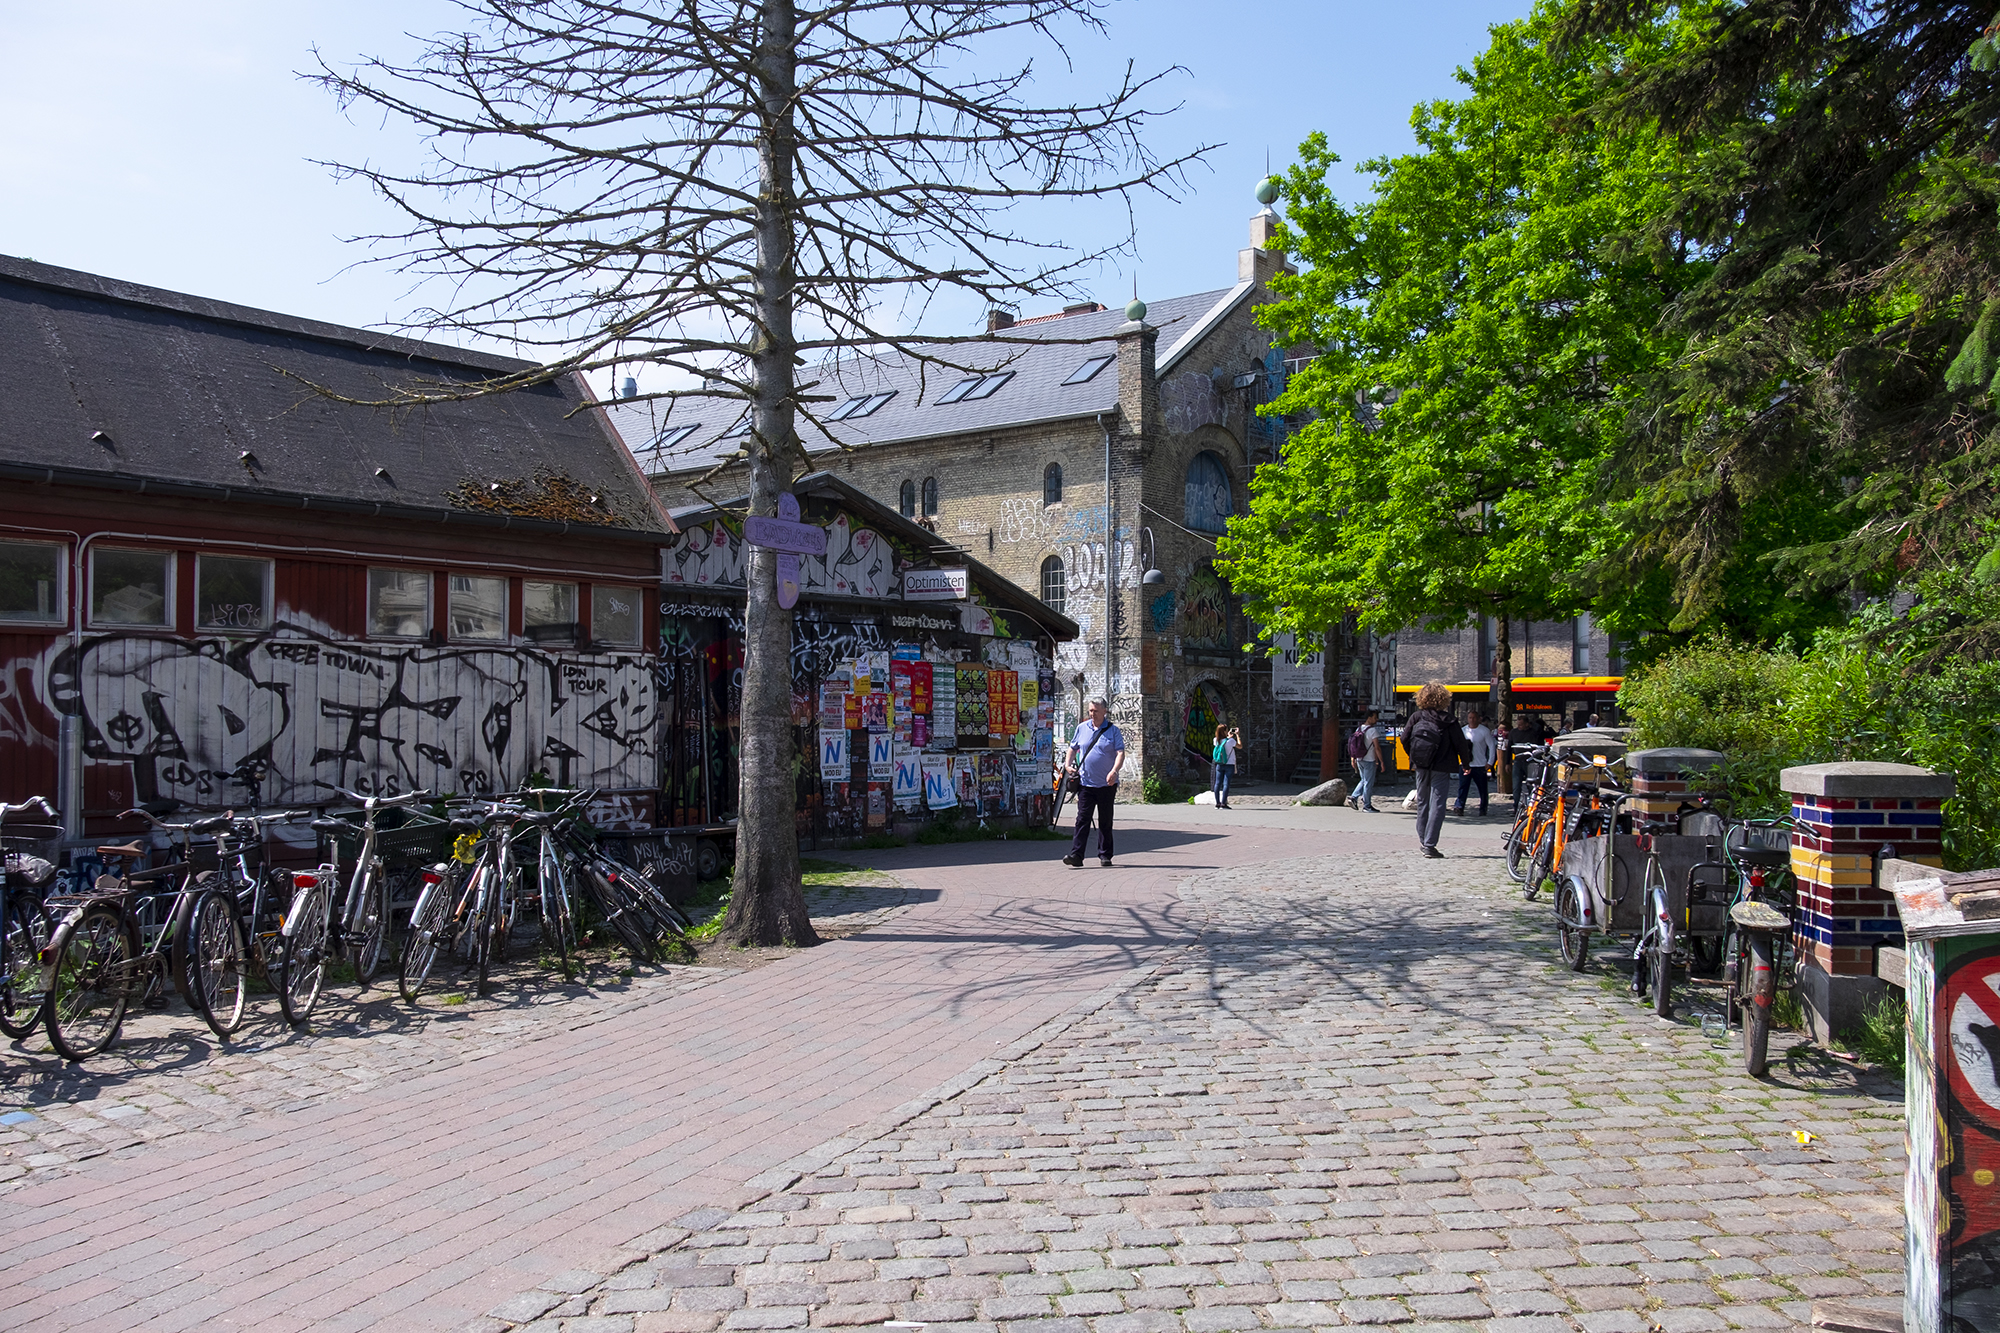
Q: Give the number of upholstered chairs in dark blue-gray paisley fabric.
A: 0